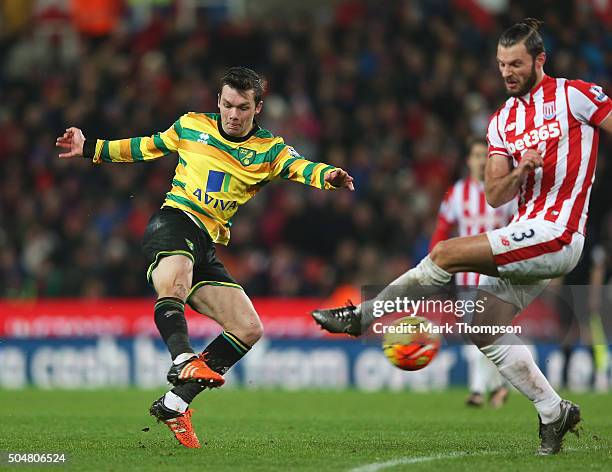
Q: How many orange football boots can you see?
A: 2